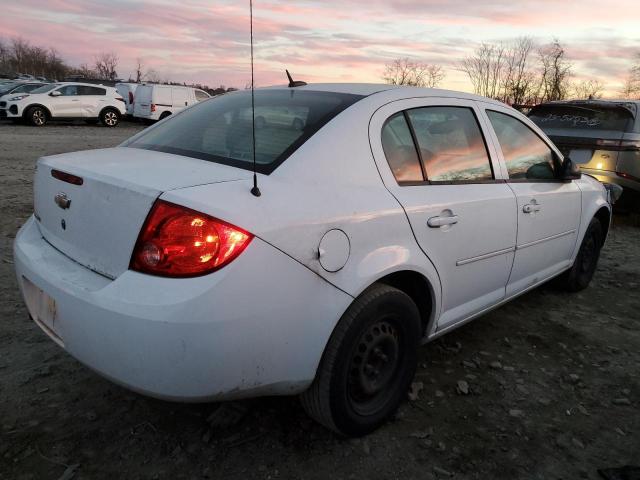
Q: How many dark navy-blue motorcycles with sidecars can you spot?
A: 0